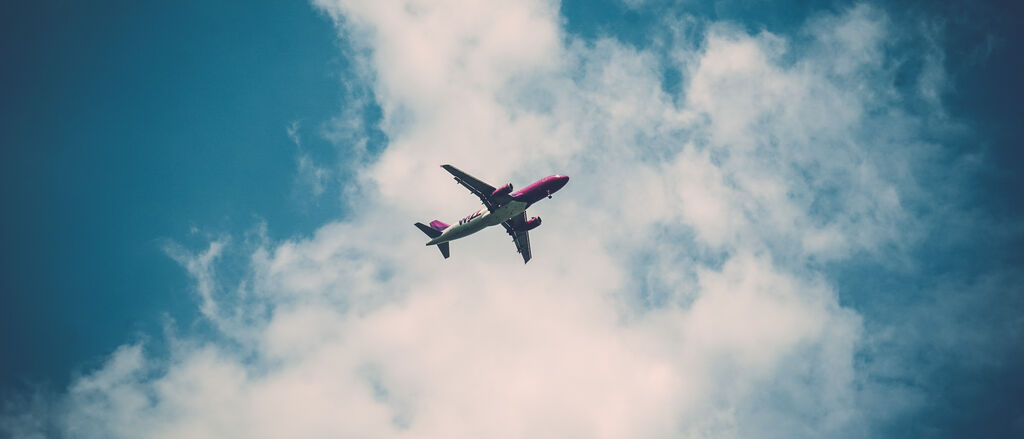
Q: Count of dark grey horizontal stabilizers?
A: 2